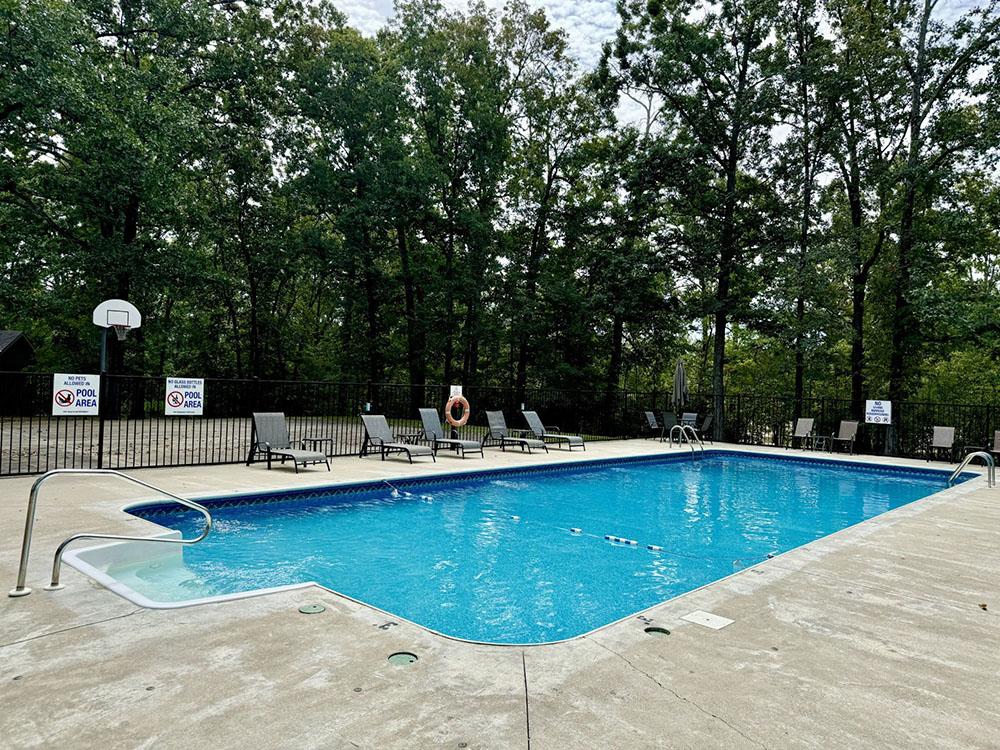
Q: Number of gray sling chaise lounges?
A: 5